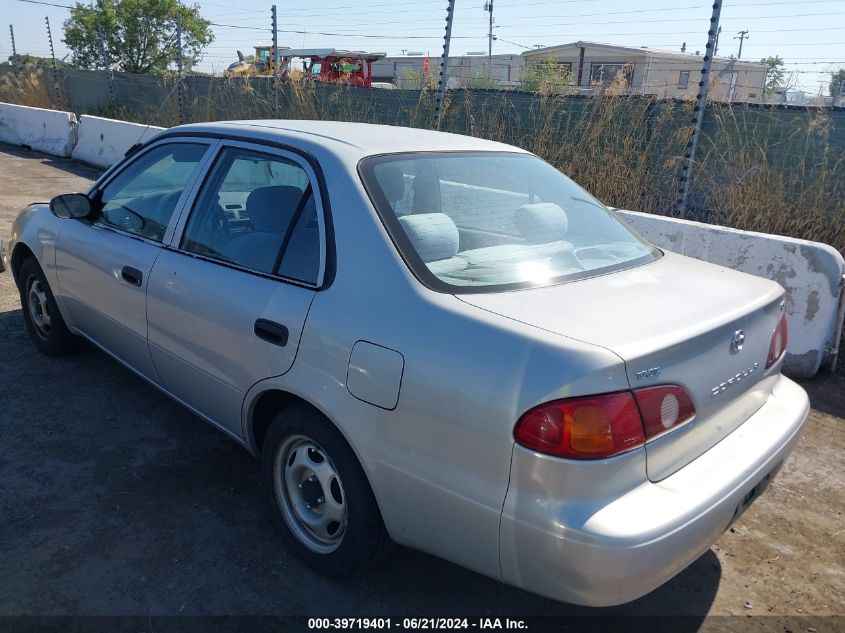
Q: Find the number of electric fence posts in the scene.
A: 7